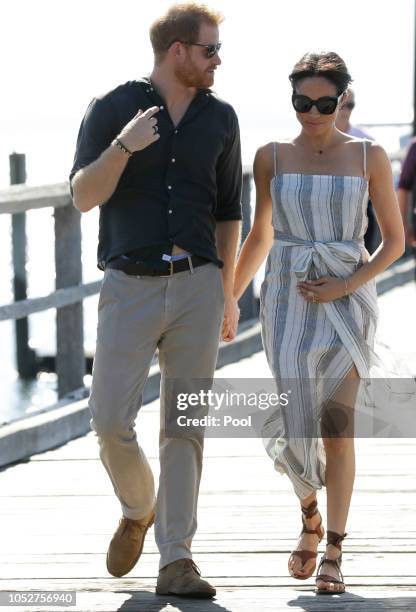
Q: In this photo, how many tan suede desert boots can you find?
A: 2